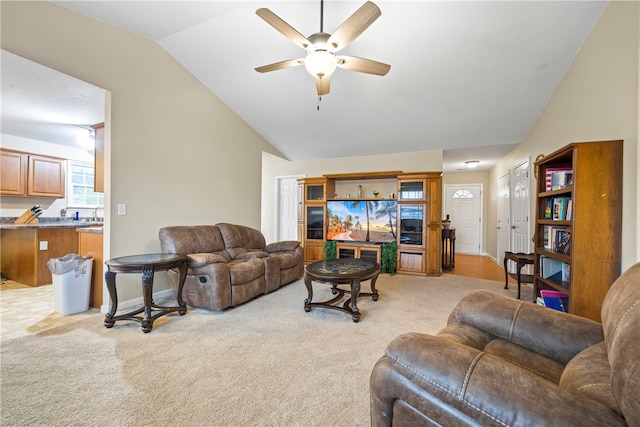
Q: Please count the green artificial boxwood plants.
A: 2